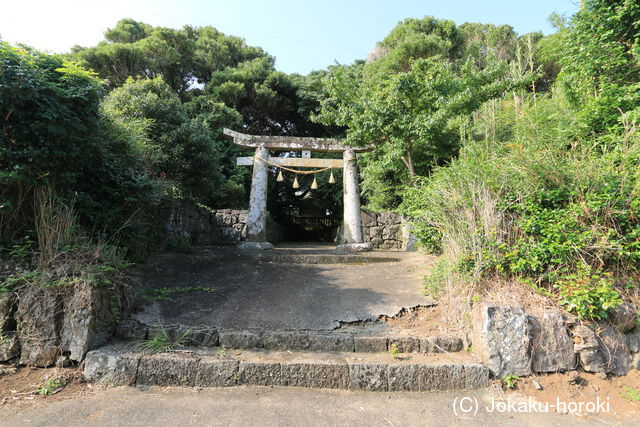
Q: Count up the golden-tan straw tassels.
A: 4